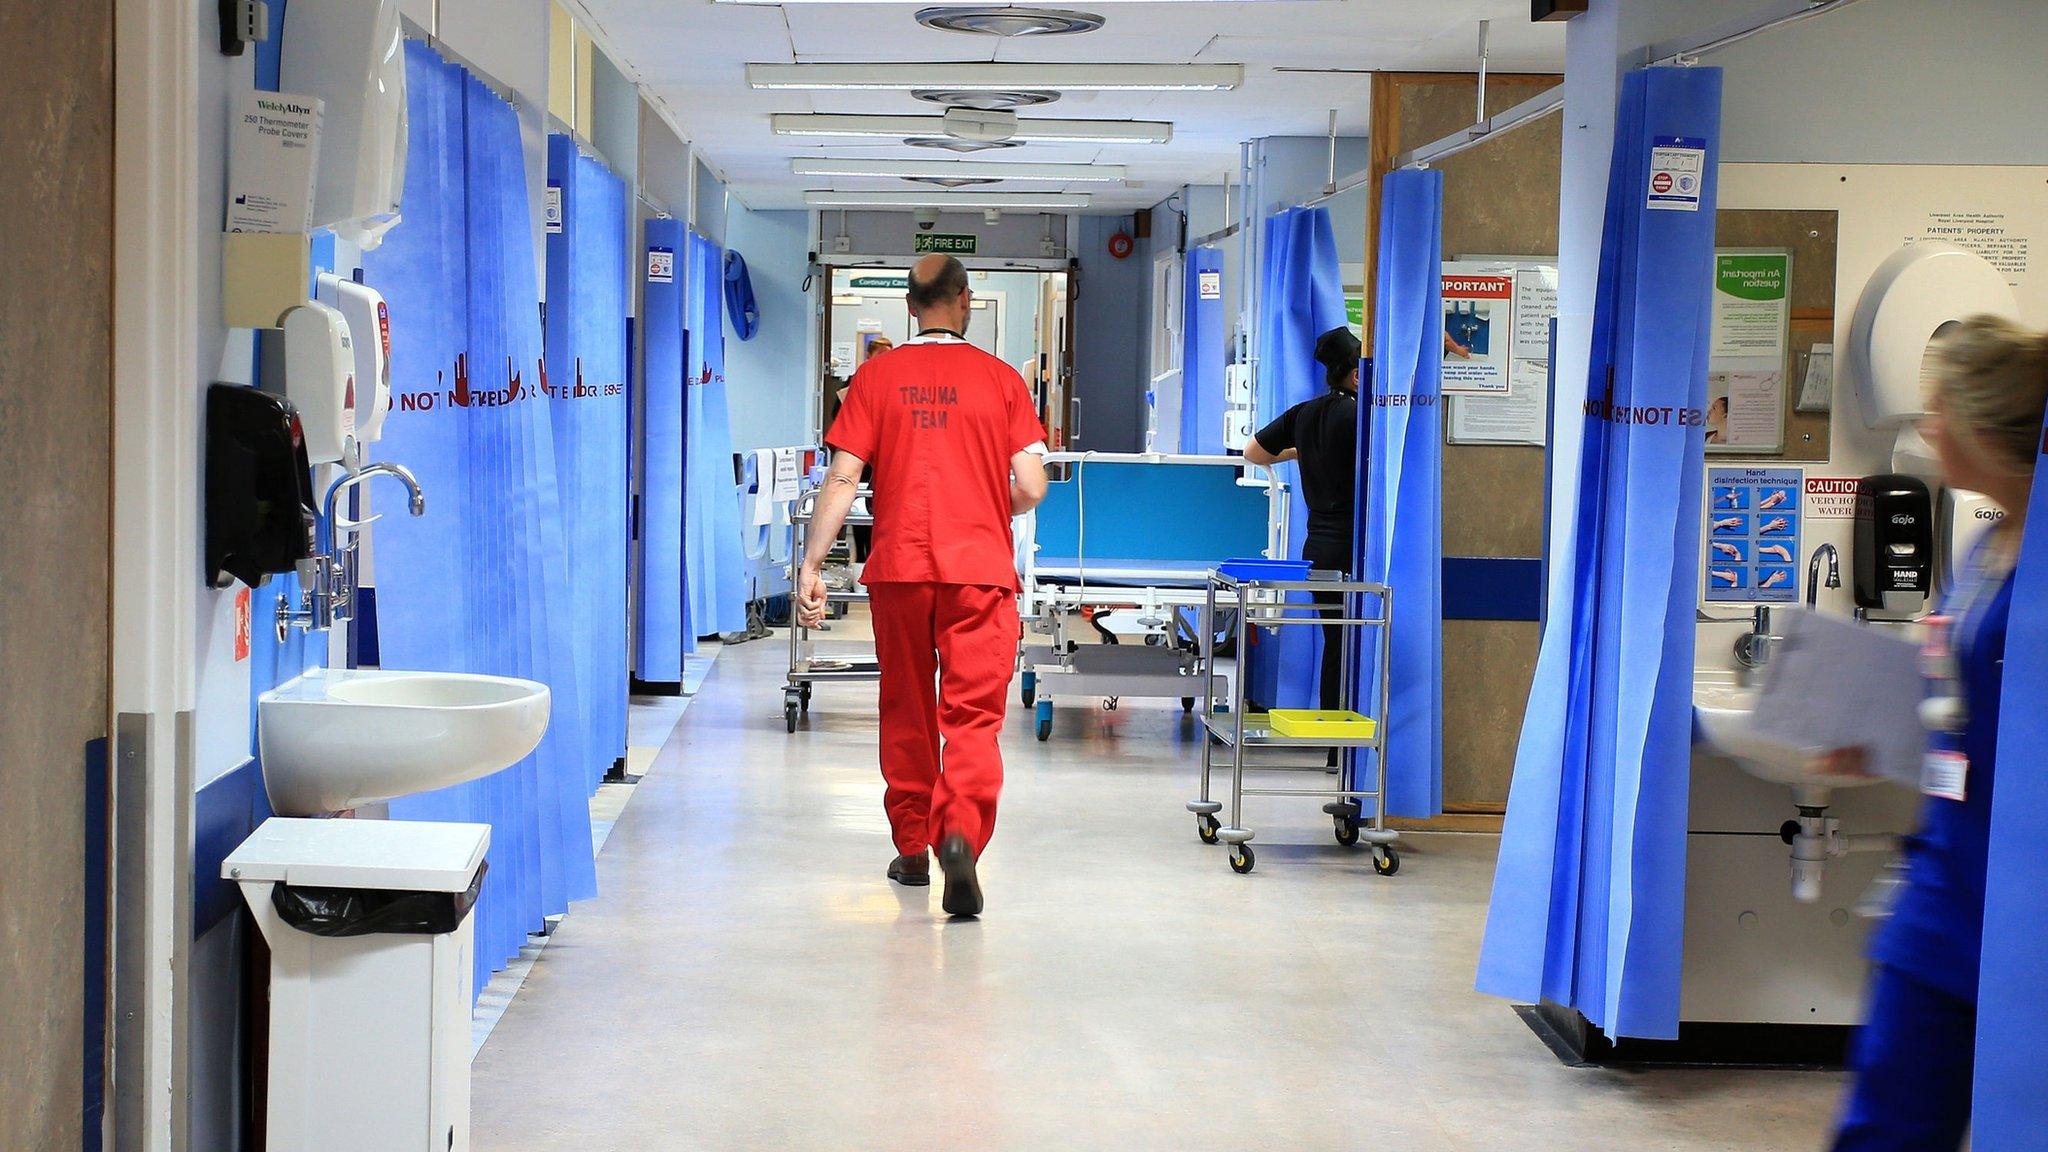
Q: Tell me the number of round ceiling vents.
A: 4